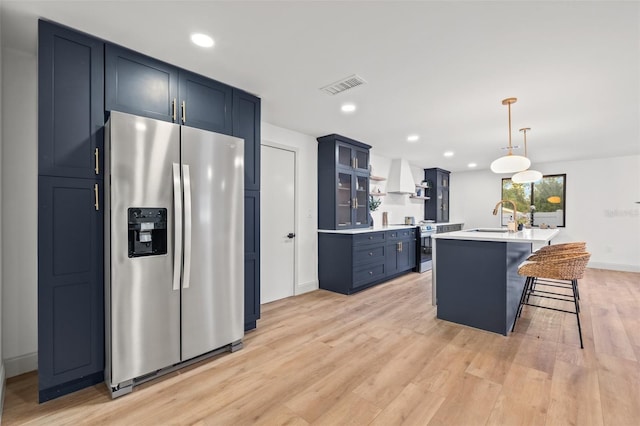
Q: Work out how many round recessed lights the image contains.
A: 5